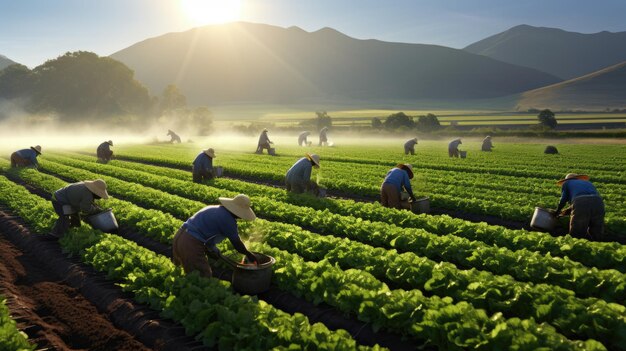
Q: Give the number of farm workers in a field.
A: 15